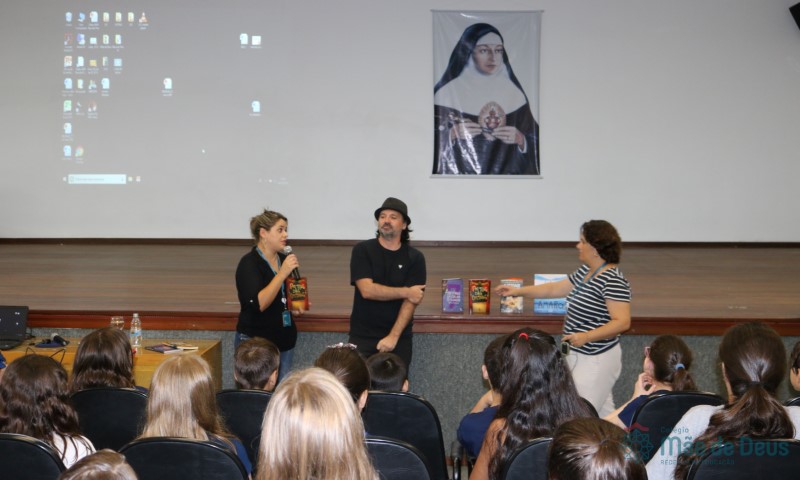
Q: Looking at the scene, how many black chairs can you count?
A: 11